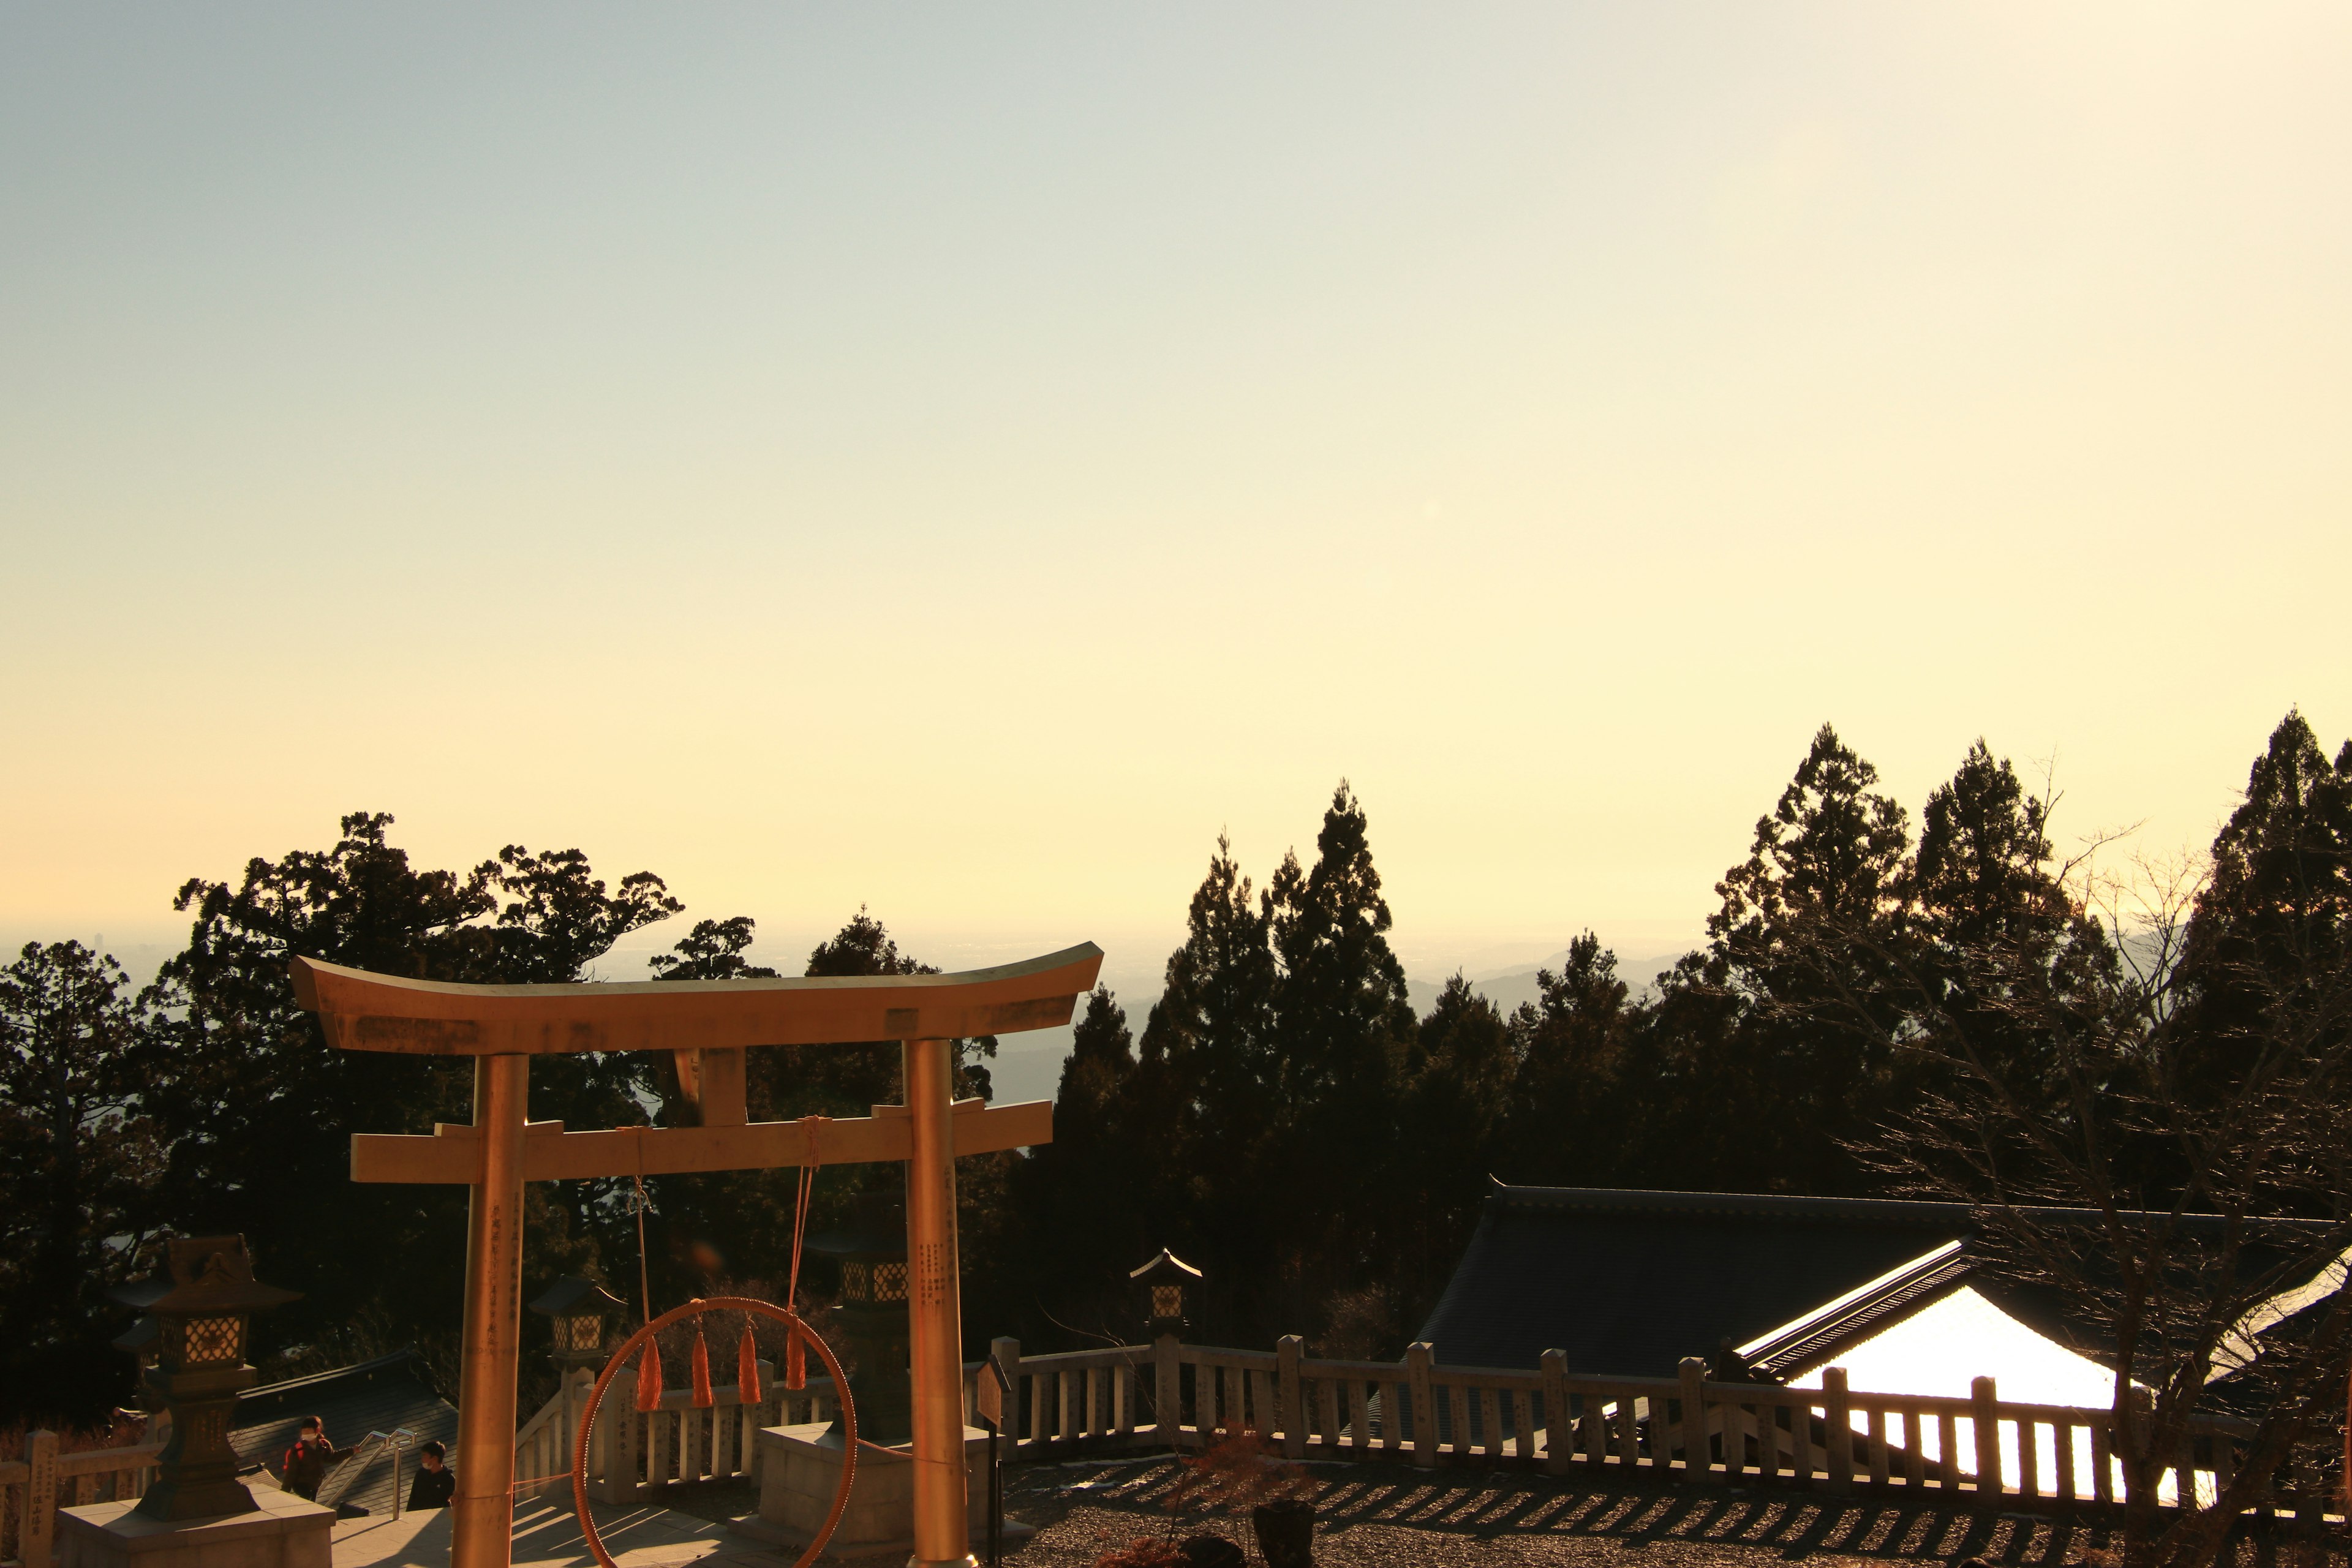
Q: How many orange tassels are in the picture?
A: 4